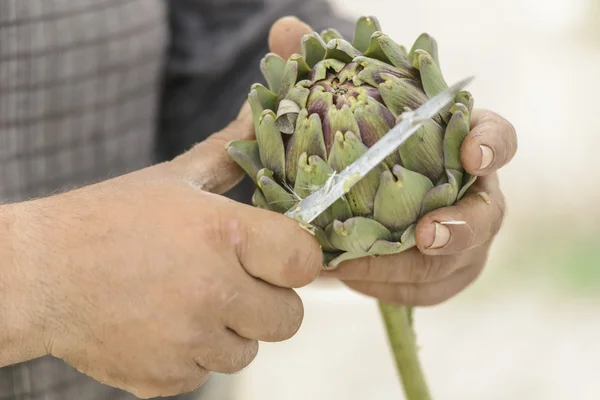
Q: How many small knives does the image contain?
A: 1